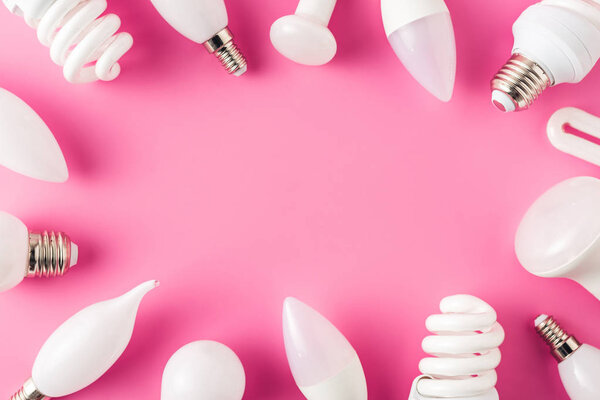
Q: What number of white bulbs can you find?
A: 14